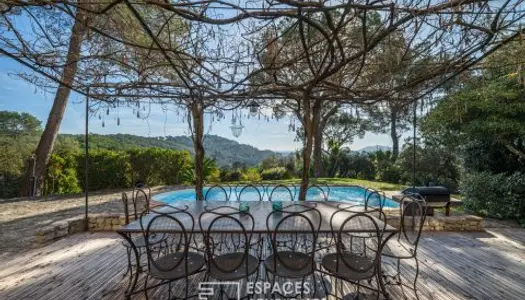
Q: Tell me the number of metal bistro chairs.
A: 12